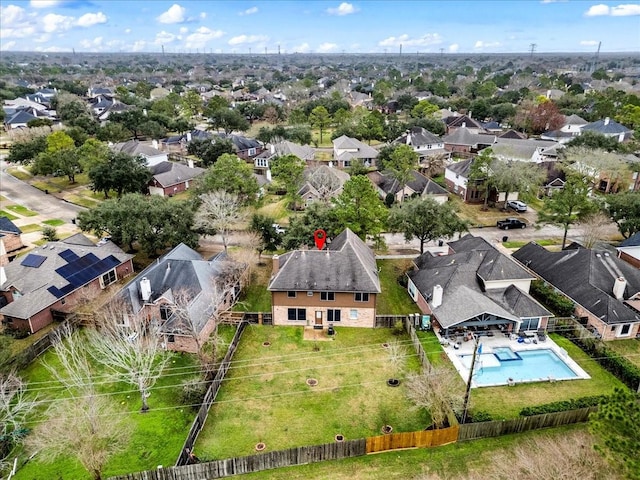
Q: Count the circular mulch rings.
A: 7